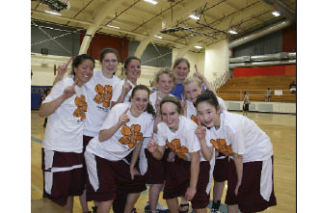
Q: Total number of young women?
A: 9